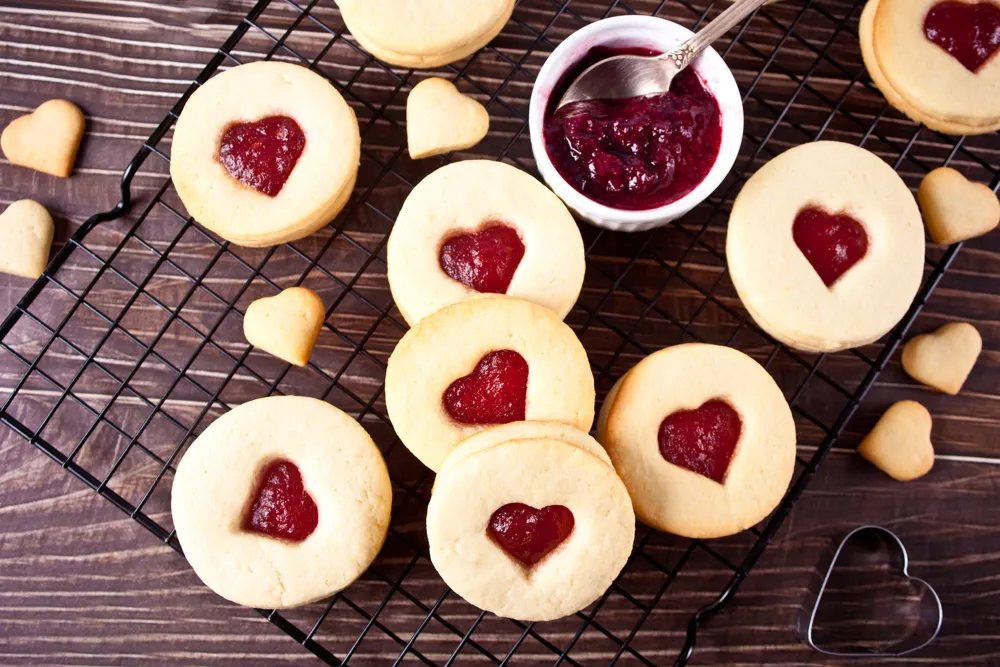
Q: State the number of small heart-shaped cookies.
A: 7